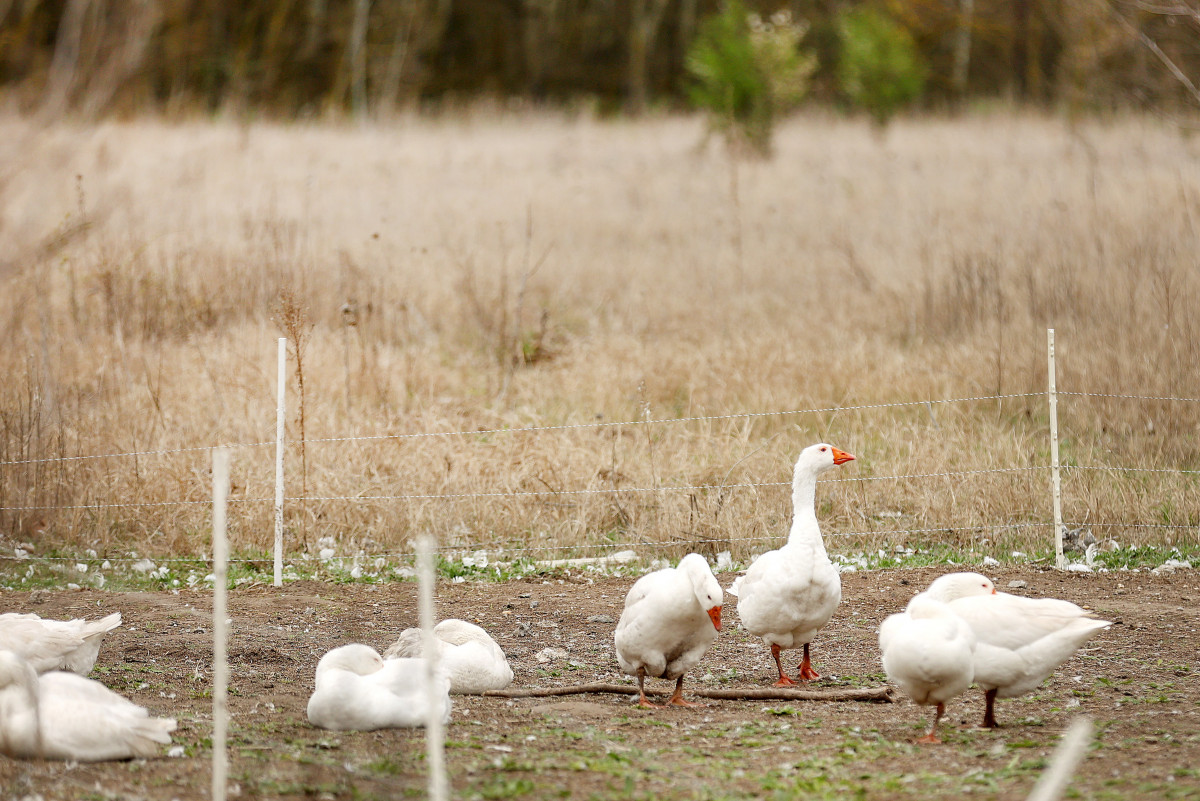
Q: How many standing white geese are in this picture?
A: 4